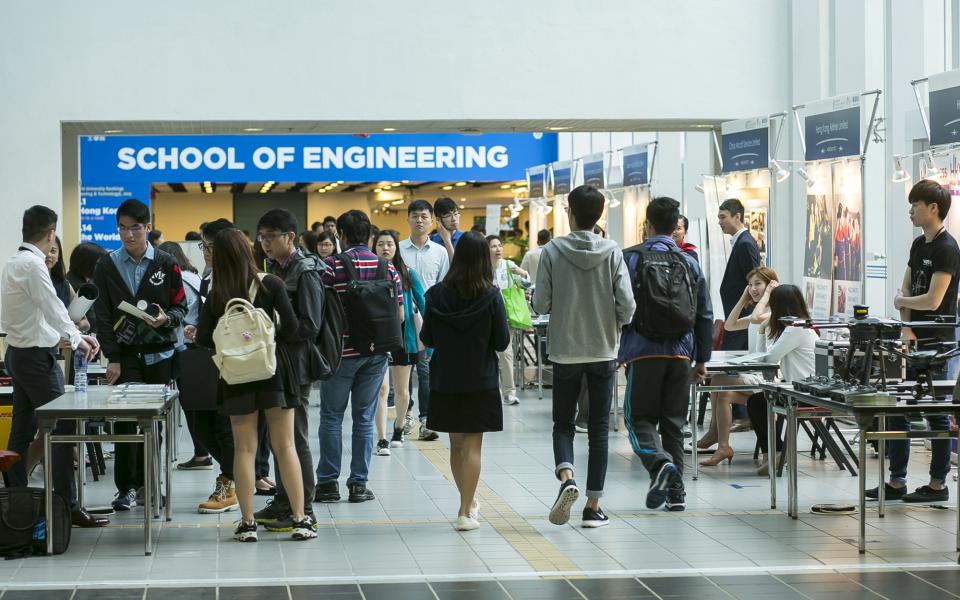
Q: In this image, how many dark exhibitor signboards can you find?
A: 7